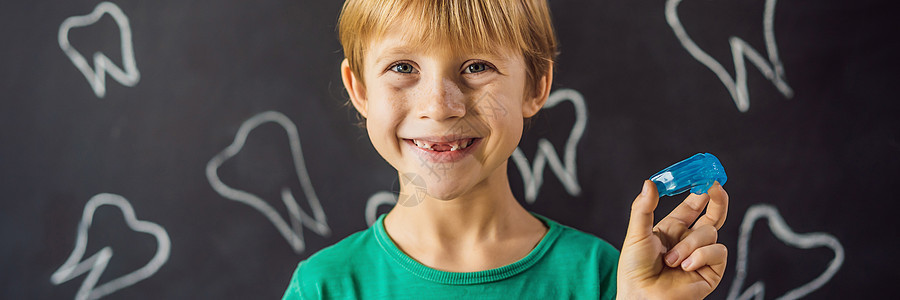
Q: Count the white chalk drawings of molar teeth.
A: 7